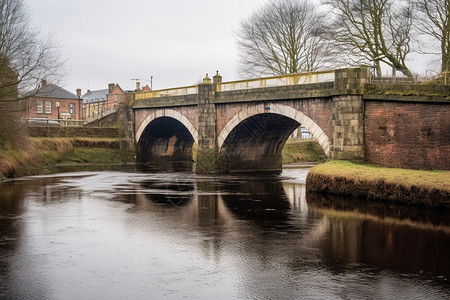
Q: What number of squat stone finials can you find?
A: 2